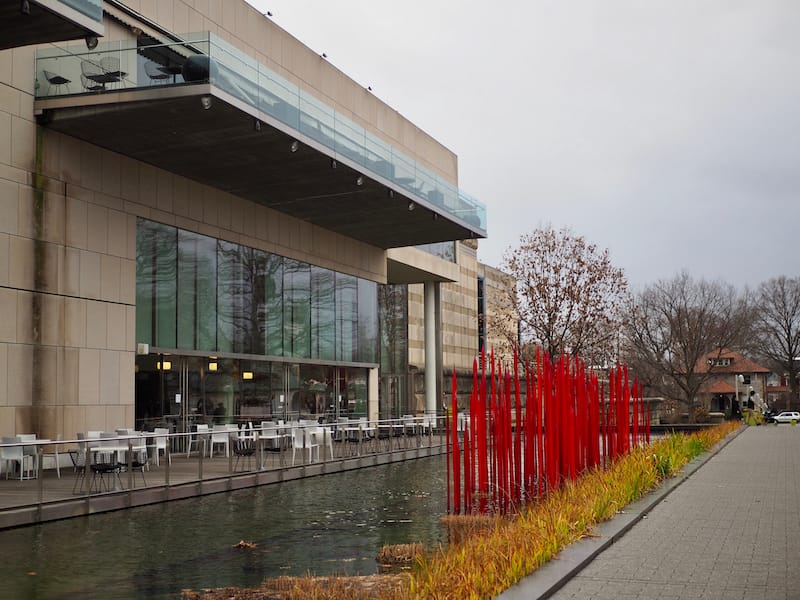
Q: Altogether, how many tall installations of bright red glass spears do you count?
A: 1